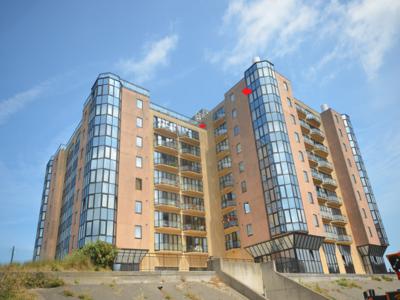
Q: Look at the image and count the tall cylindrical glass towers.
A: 4